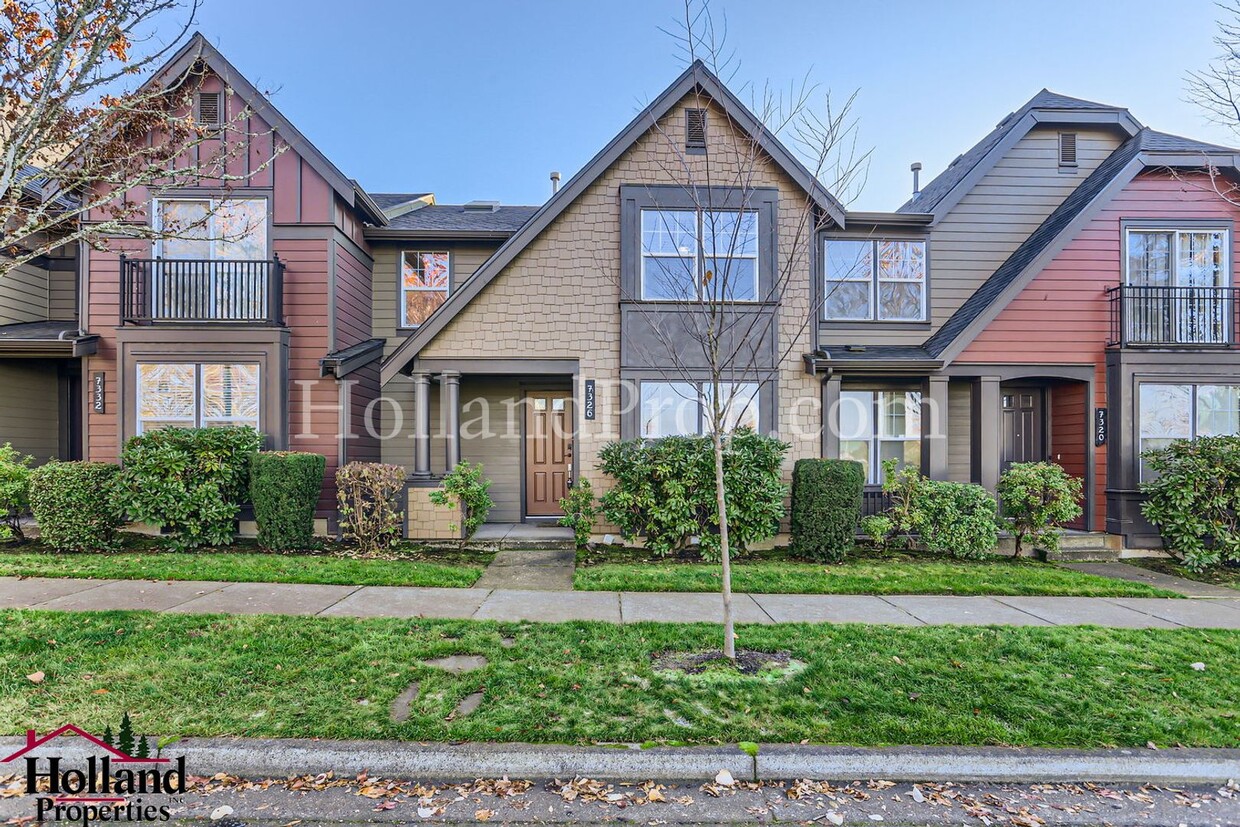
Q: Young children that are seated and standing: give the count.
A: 0